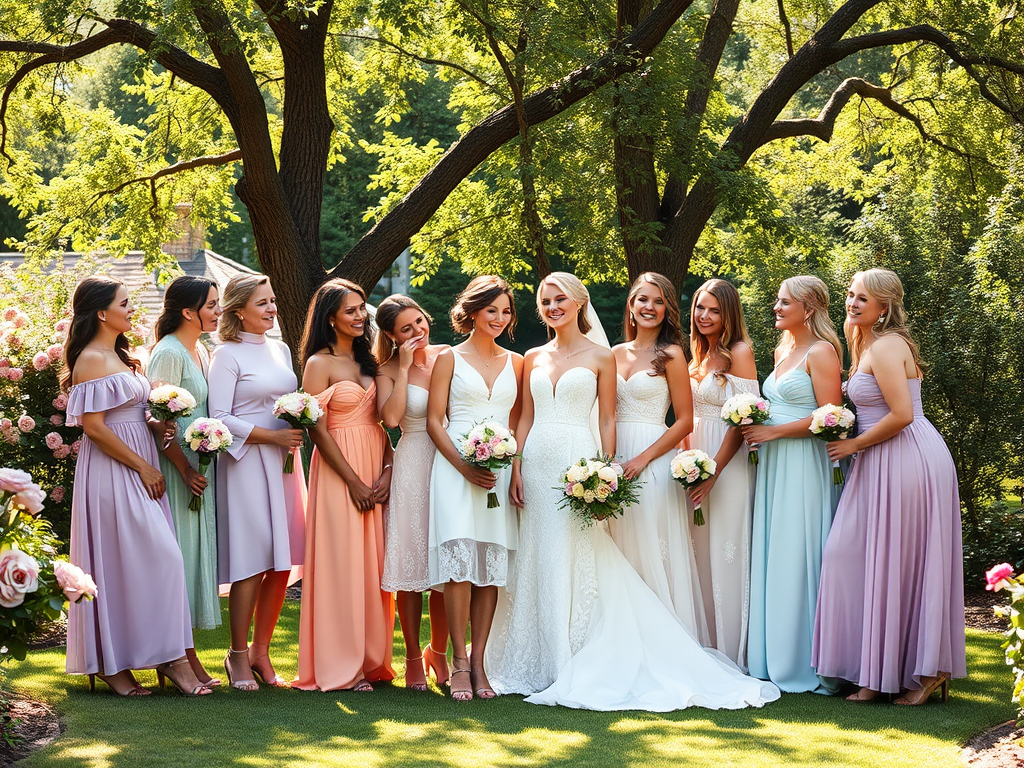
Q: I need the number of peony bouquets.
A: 8